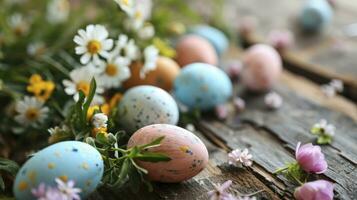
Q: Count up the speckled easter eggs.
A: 4